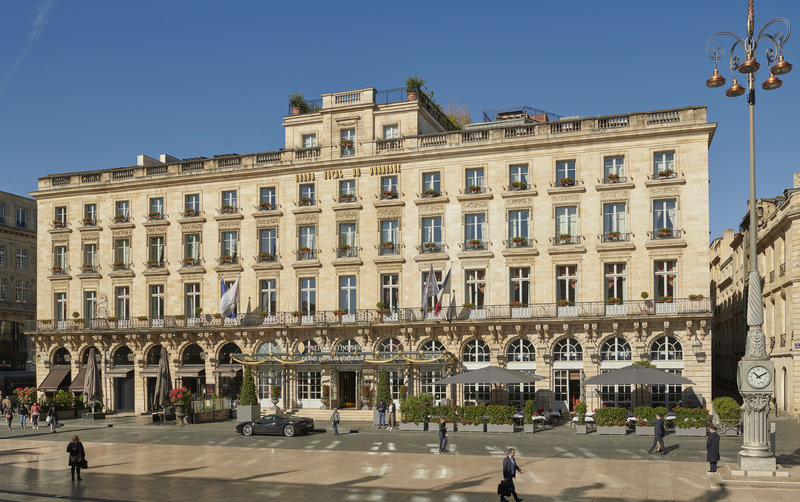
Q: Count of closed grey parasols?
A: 2